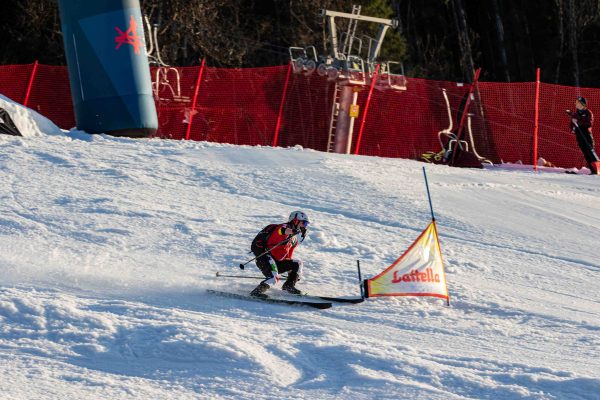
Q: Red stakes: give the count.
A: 6